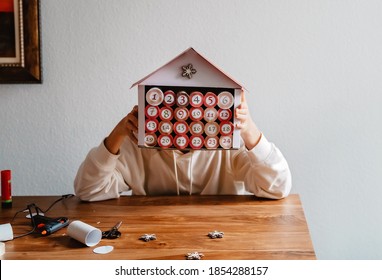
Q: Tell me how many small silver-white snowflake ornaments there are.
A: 4